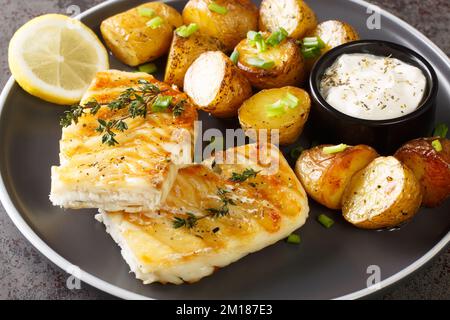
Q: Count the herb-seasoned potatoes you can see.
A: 11